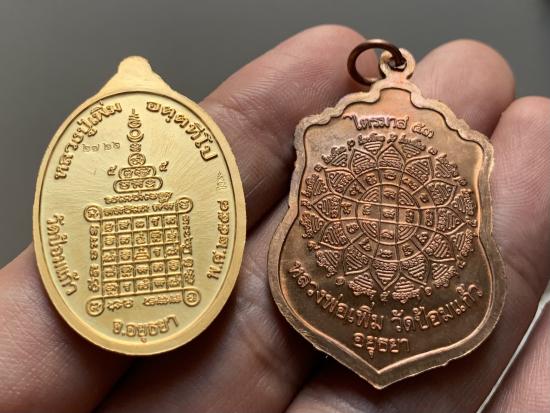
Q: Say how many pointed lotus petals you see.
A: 12